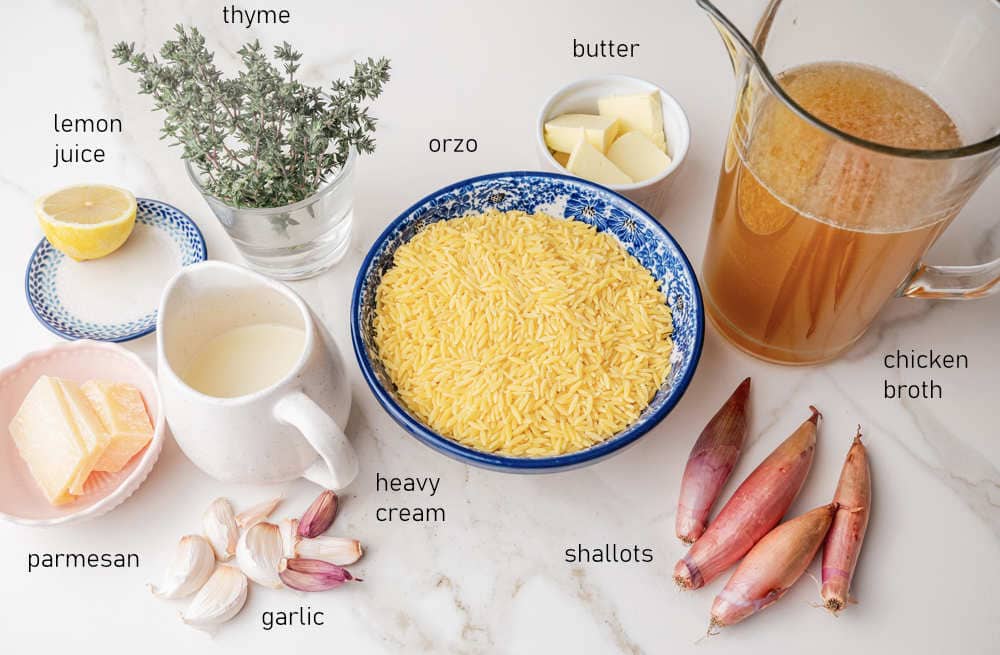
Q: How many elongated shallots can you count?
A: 4